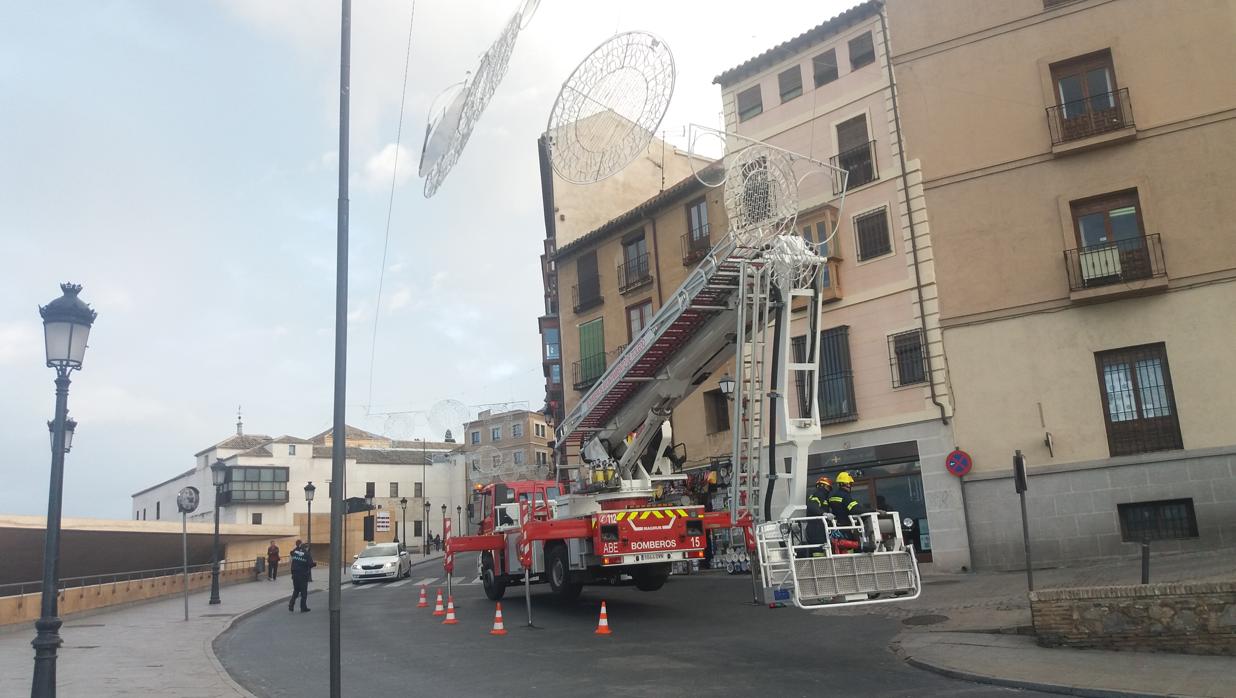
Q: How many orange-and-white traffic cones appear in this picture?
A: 5